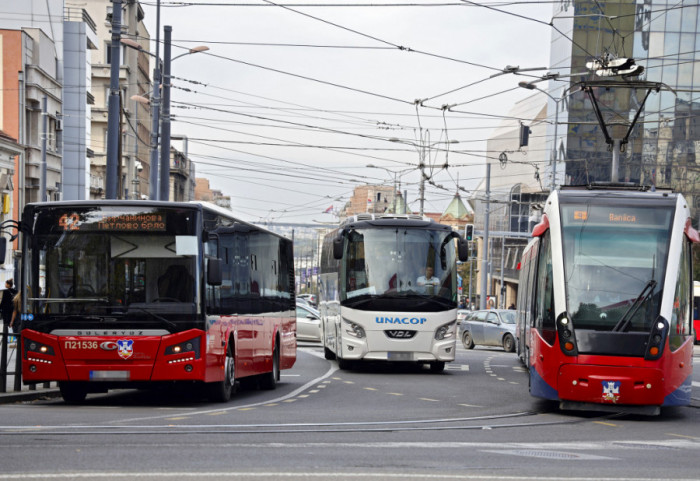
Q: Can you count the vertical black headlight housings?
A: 2